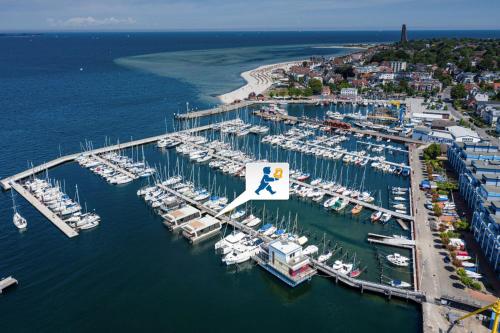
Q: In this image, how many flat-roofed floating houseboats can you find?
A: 3